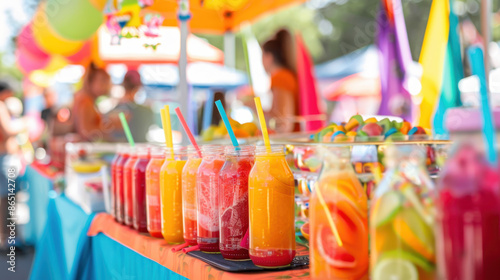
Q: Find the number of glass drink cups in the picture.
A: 13